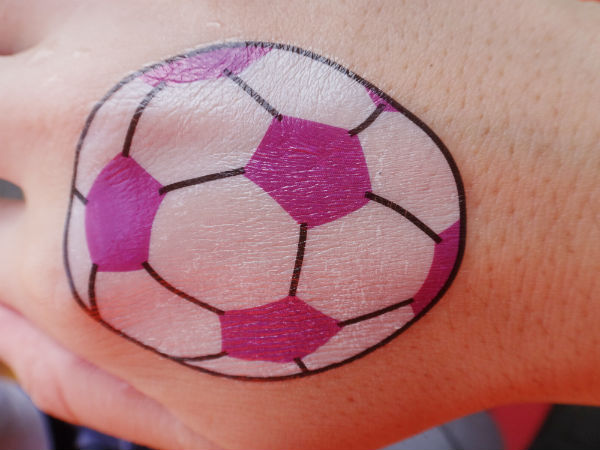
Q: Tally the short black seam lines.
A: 12